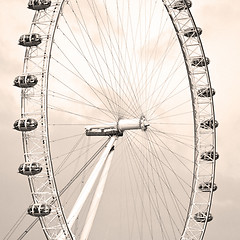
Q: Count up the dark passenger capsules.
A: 14